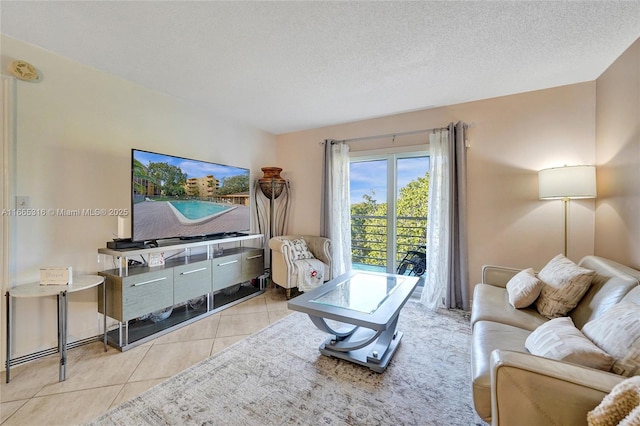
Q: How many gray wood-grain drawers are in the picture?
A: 4